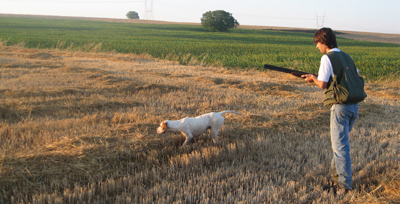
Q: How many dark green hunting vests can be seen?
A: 1